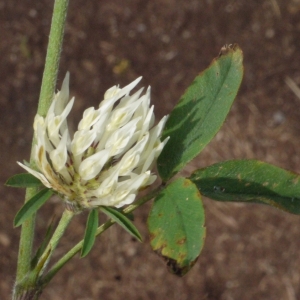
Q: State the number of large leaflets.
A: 3